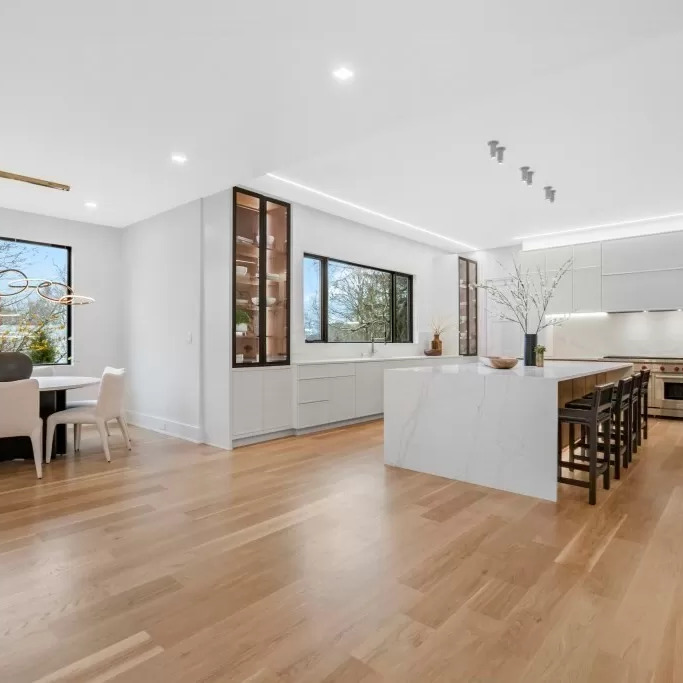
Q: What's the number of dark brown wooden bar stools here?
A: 4